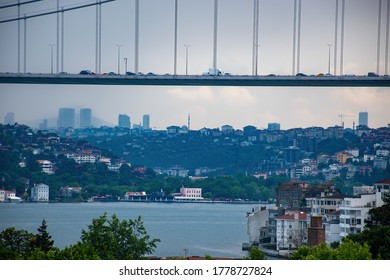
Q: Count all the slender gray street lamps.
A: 5